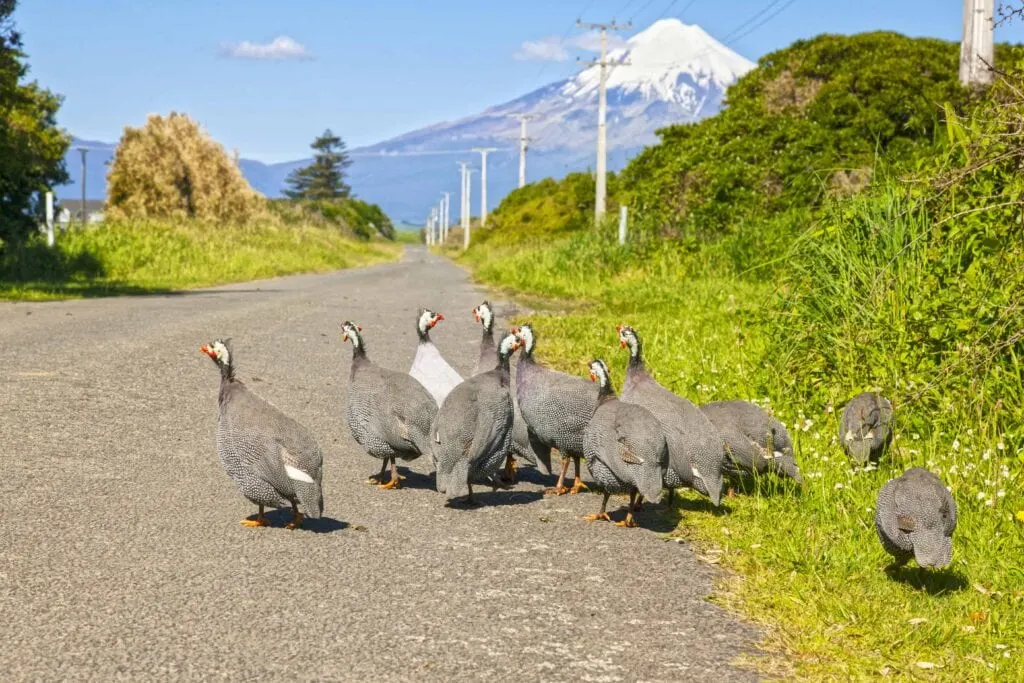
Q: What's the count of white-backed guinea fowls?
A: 1